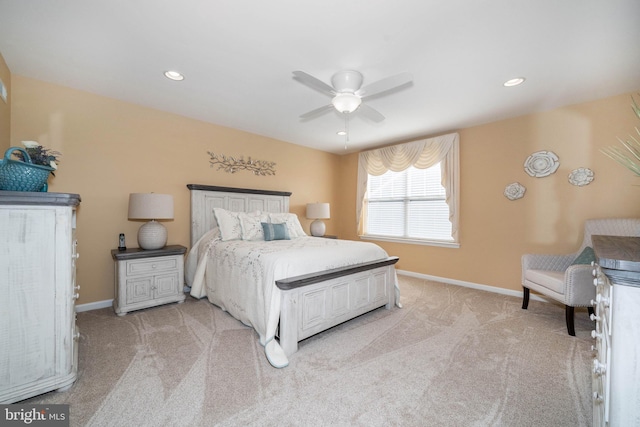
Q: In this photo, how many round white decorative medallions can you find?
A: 3